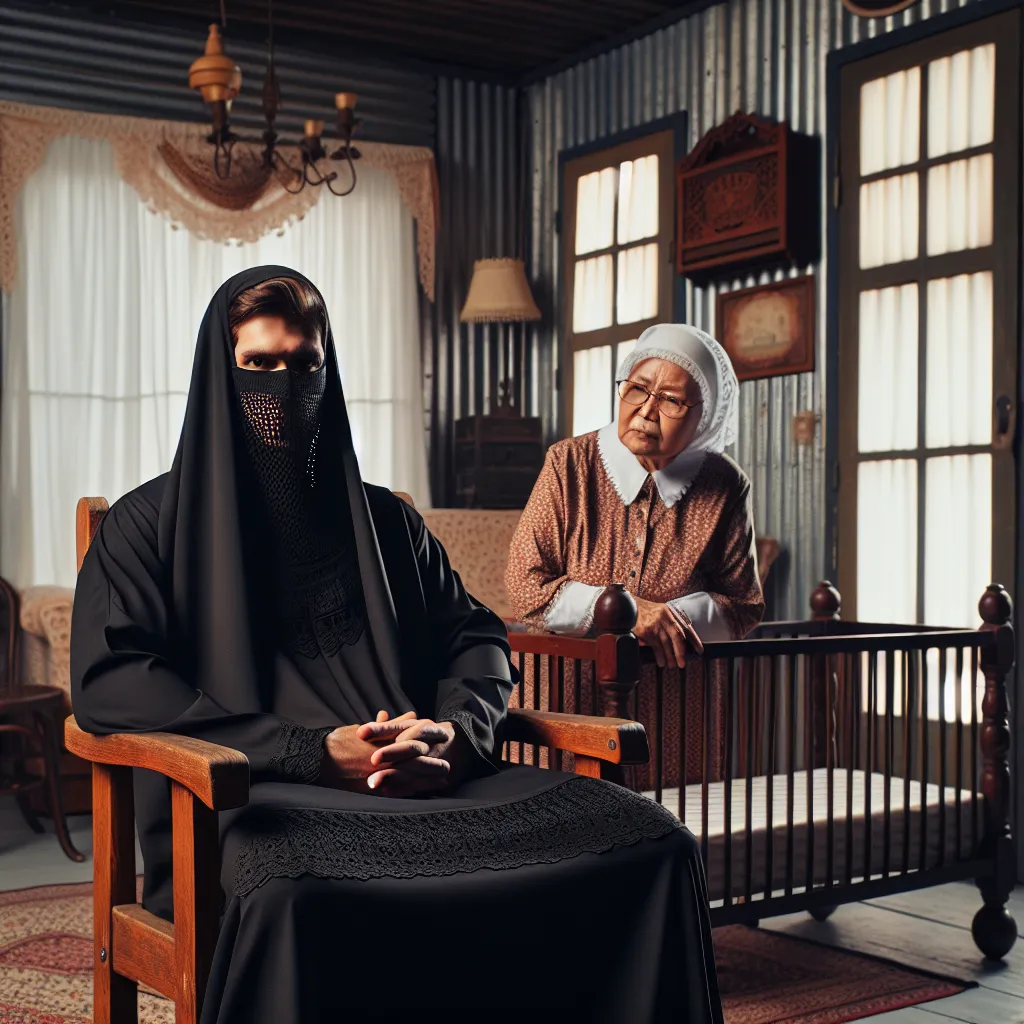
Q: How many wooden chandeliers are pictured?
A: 1